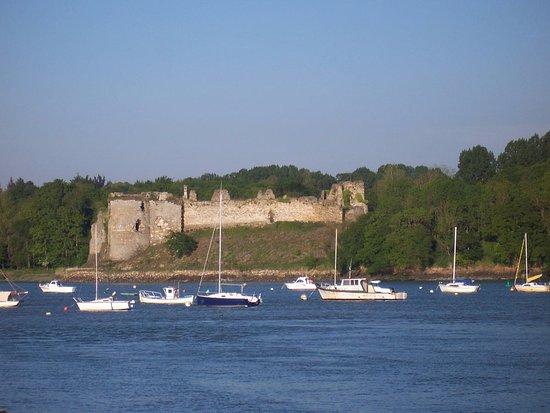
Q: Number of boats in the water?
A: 9